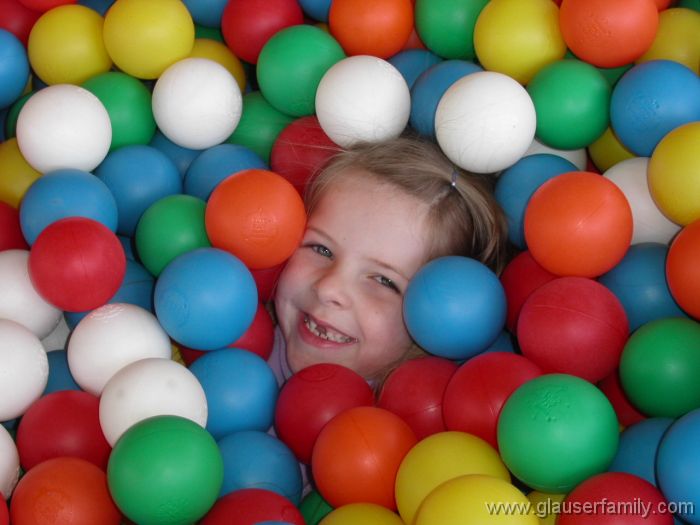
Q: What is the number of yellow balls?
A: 12